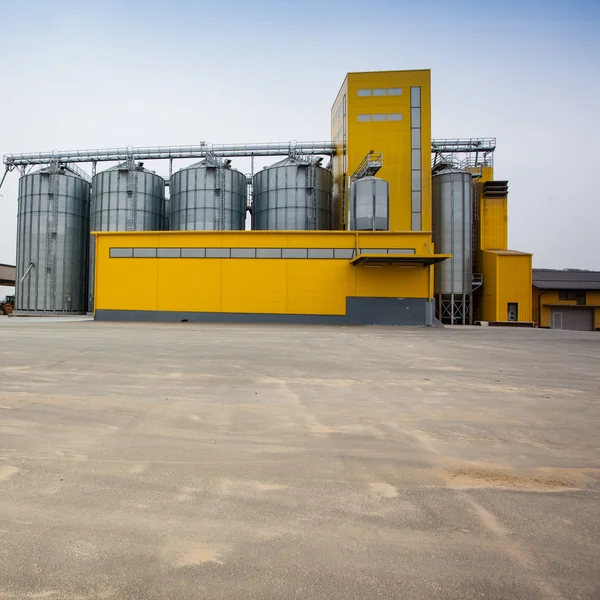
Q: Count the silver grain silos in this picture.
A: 6